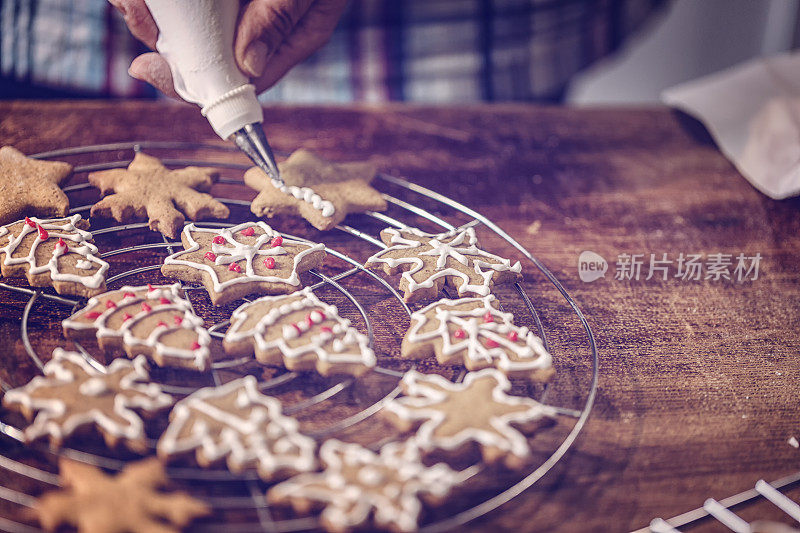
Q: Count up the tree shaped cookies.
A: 5